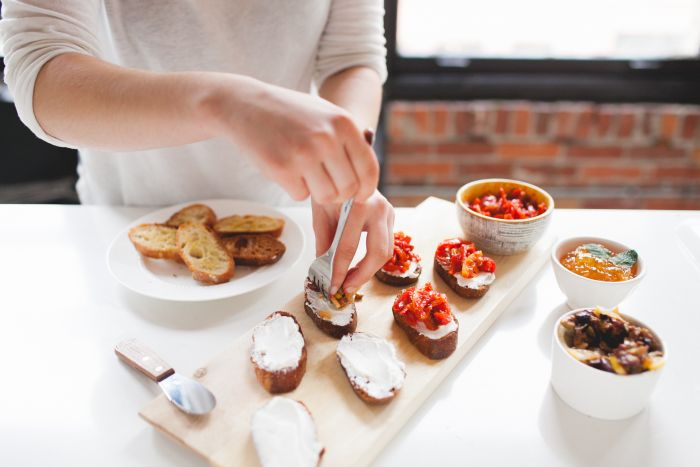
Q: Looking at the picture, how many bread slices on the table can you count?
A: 12